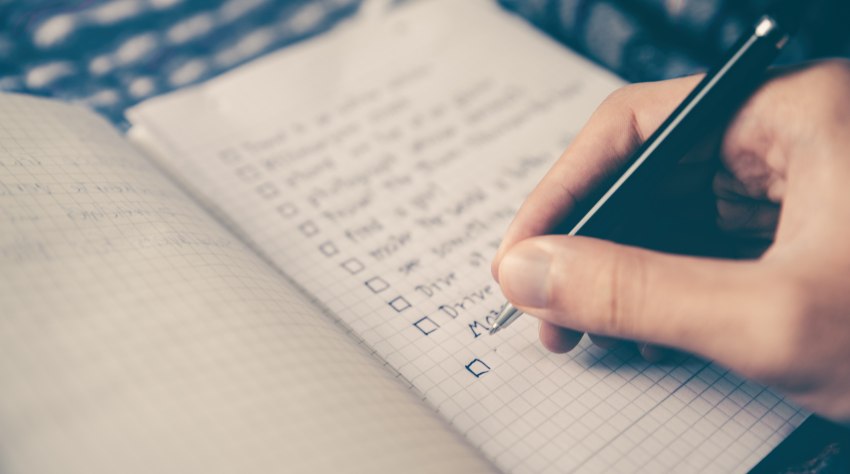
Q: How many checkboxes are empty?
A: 11